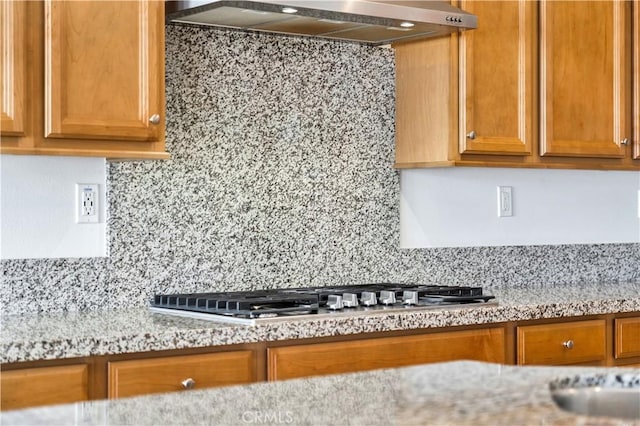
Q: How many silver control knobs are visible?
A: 5